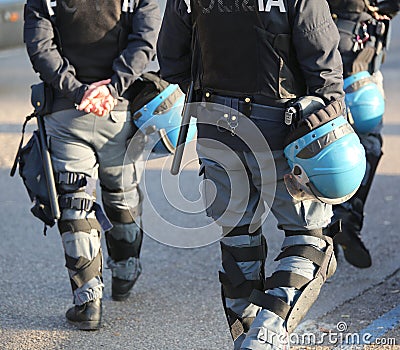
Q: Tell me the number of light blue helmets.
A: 3